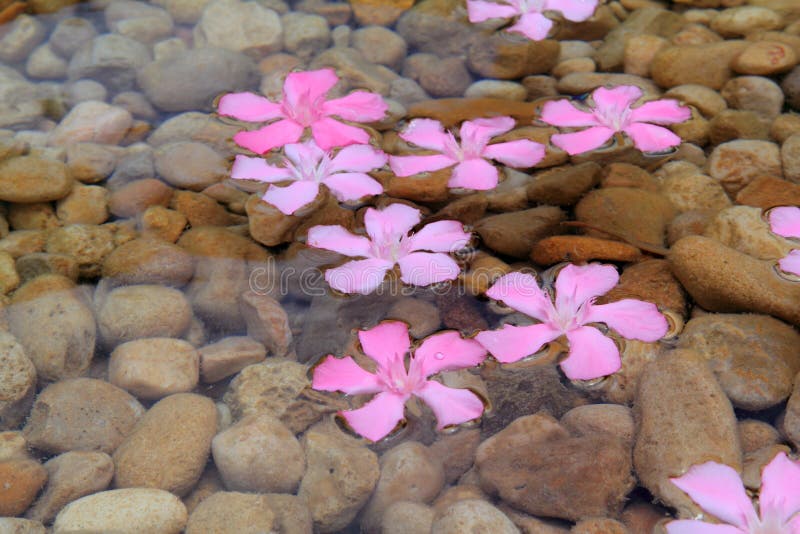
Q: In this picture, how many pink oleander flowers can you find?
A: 10